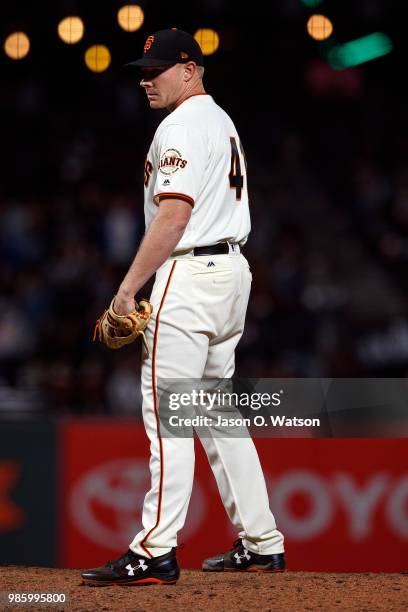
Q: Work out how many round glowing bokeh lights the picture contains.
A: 6